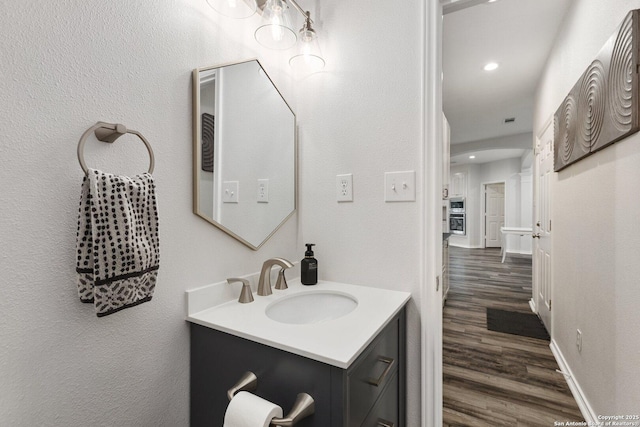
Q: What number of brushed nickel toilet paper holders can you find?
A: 1